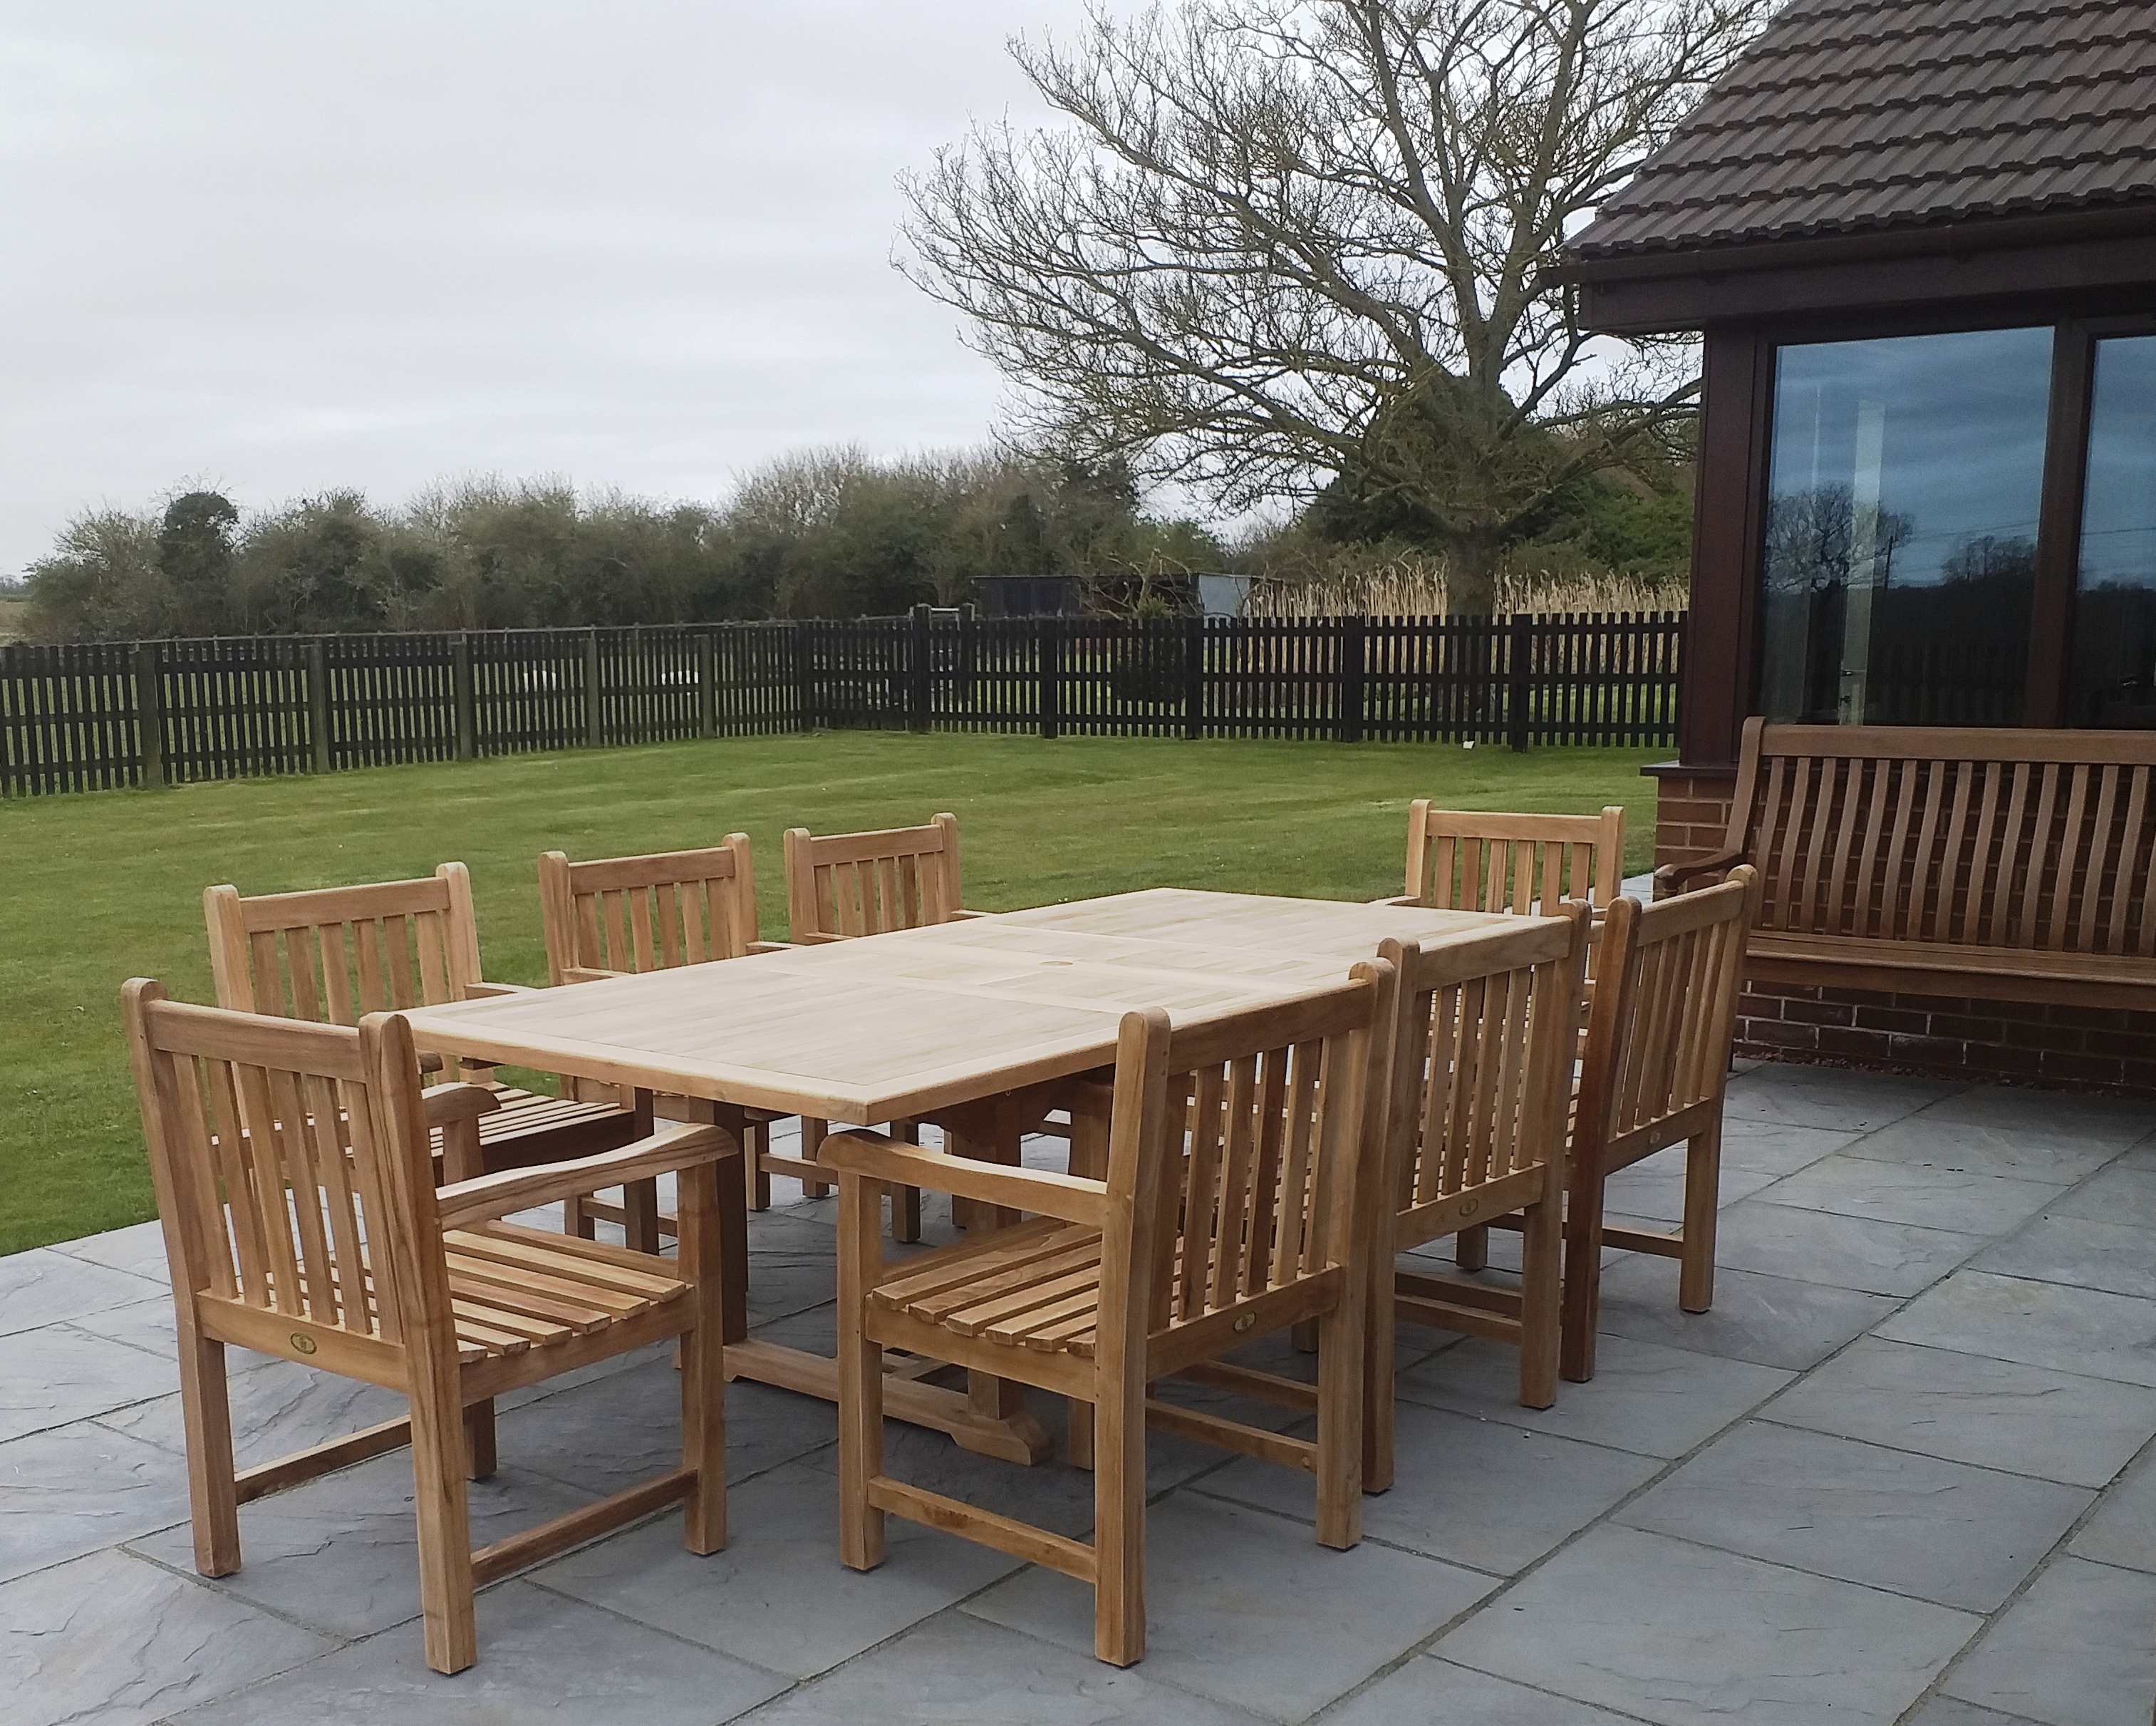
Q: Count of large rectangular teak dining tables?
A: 1